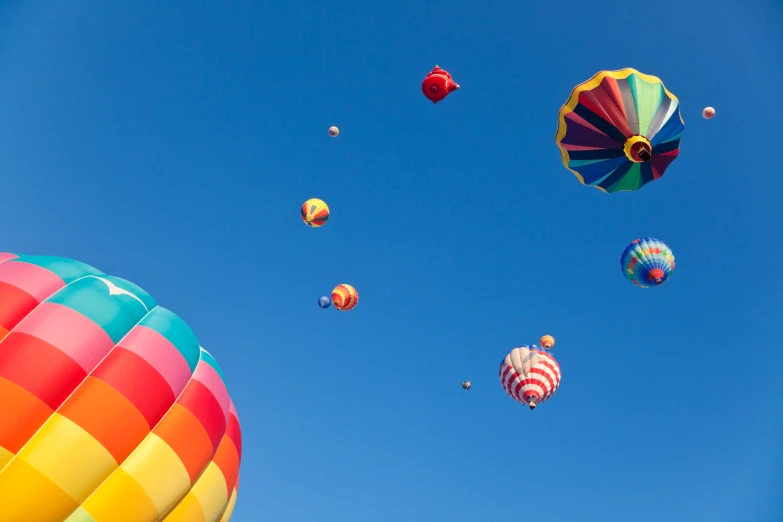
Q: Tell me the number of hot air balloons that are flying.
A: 12